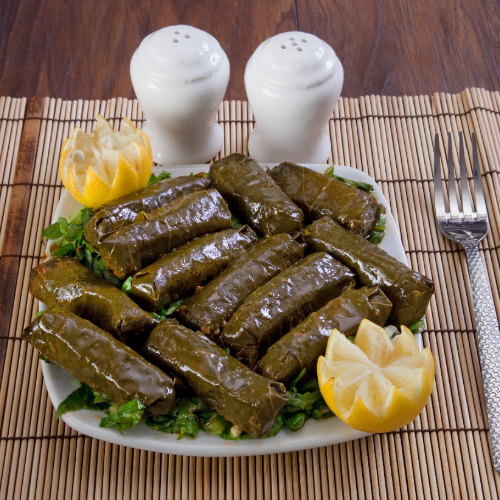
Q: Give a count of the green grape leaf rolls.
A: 12